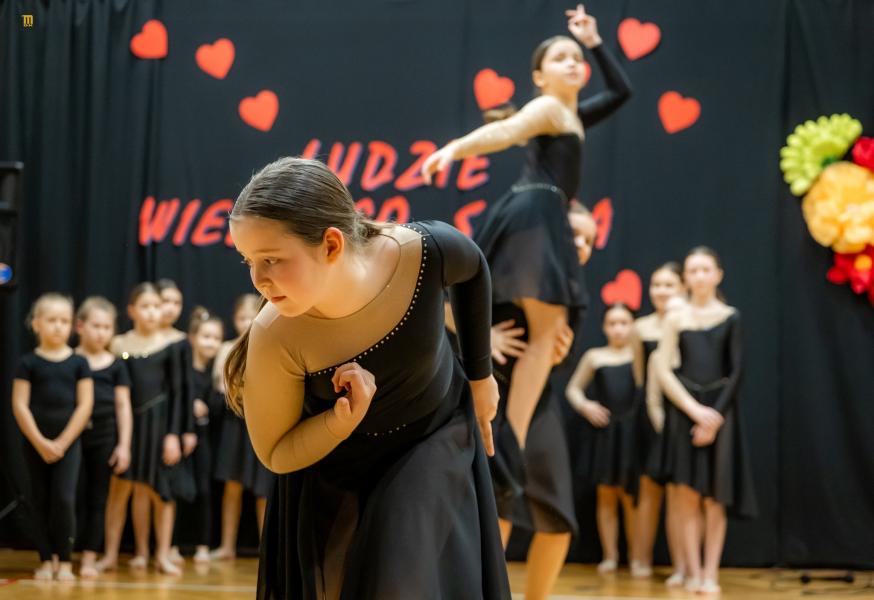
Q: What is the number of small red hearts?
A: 8